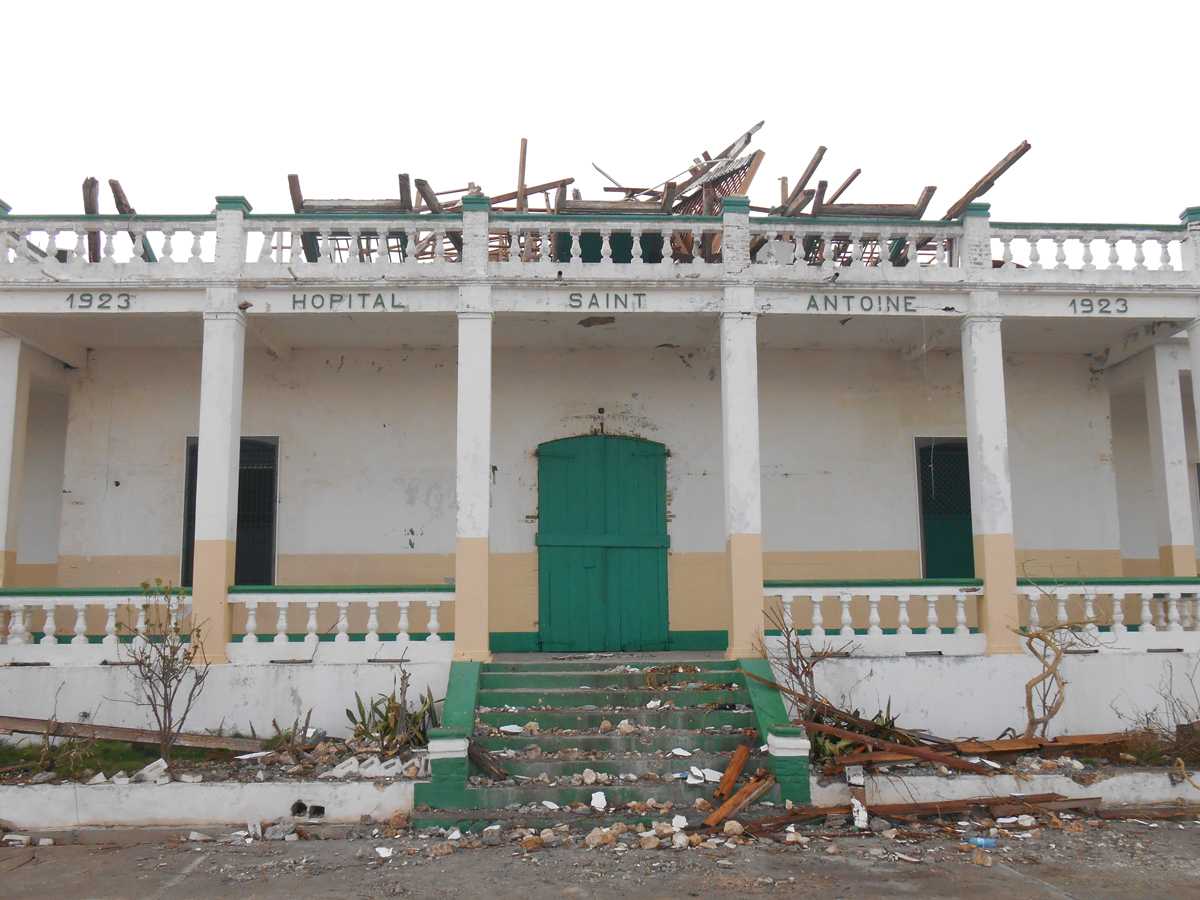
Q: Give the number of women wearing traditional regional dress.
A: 0